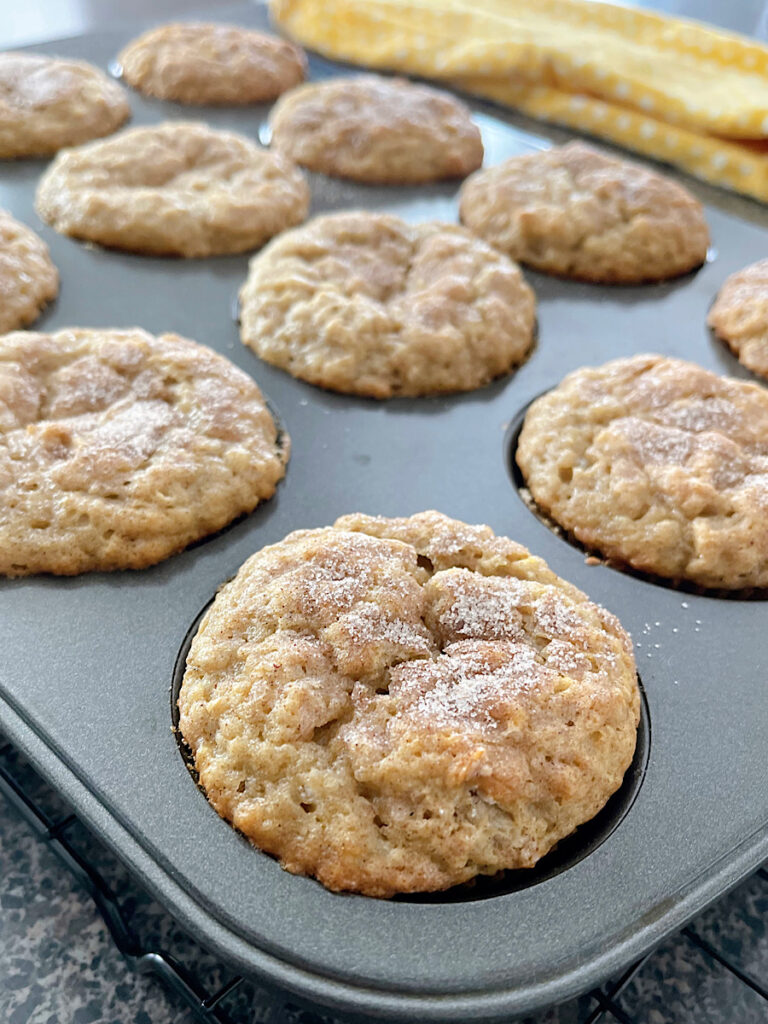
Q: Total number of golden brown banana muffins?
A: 11